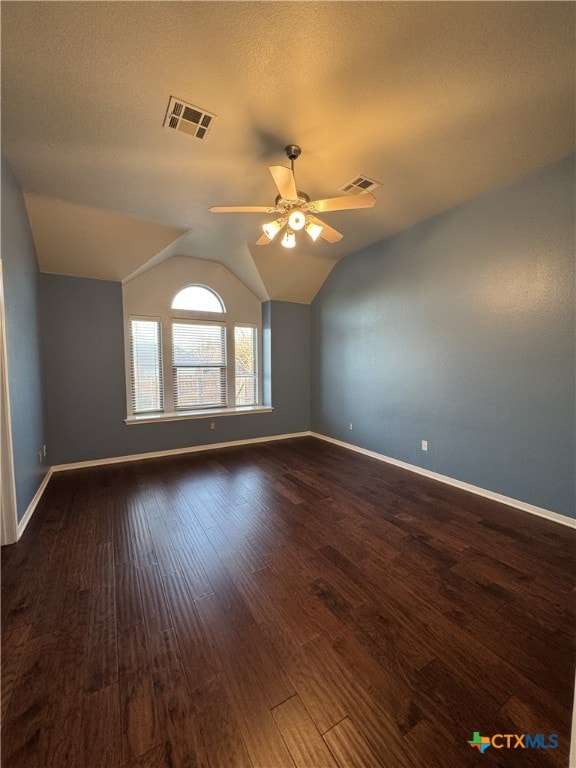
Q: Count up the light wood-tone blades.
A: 5